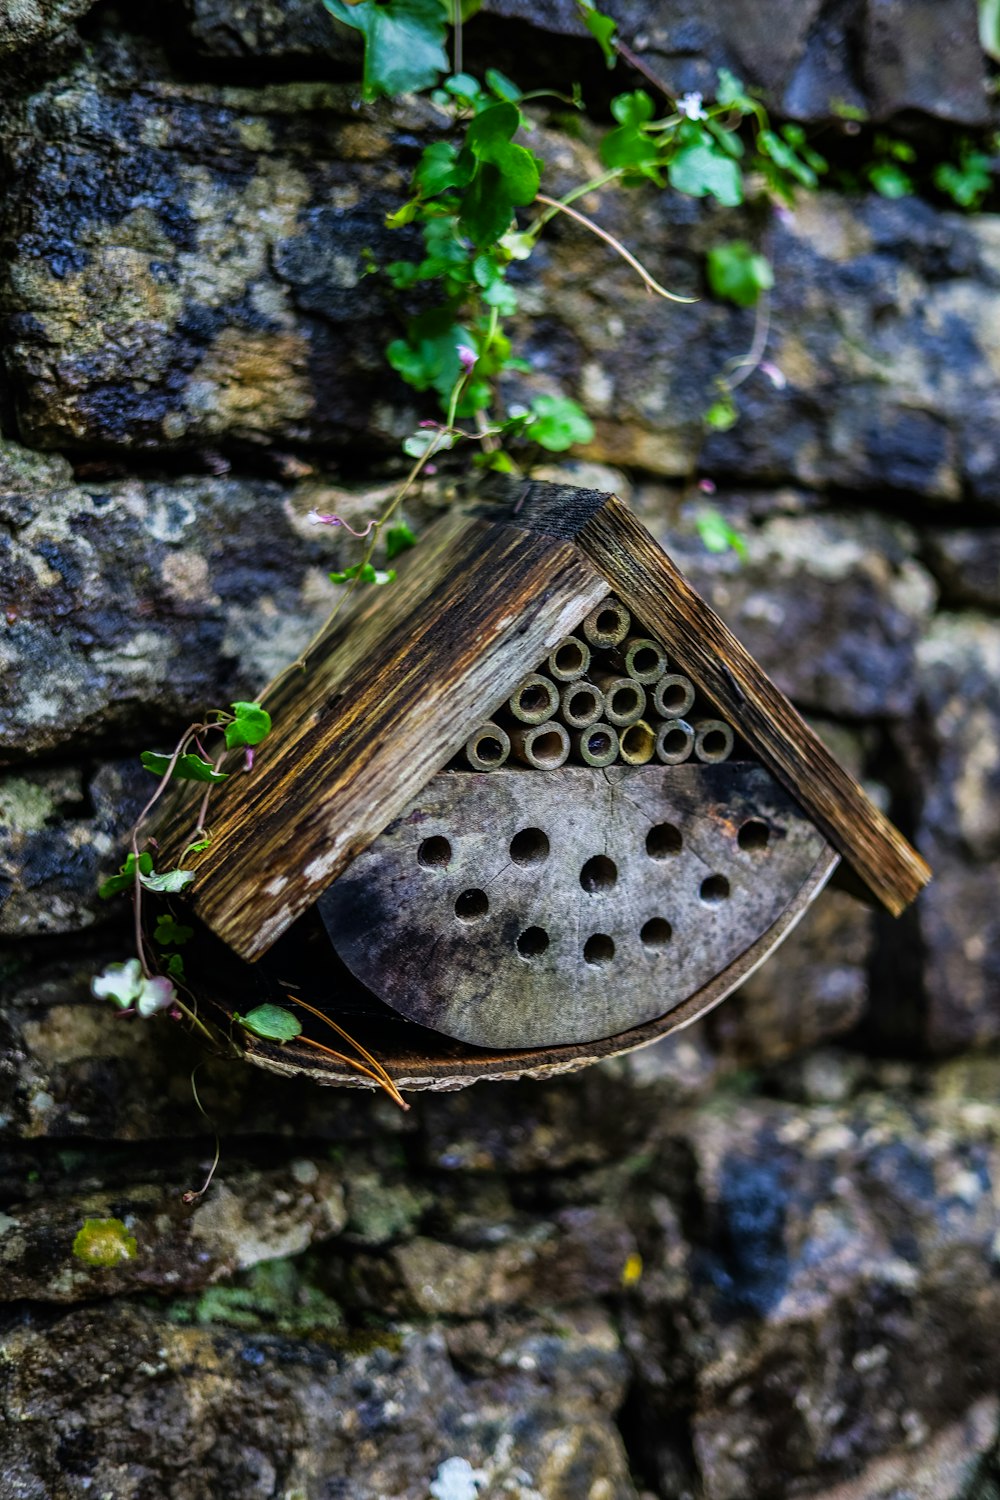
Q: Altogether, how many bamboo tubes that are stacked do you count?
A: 13